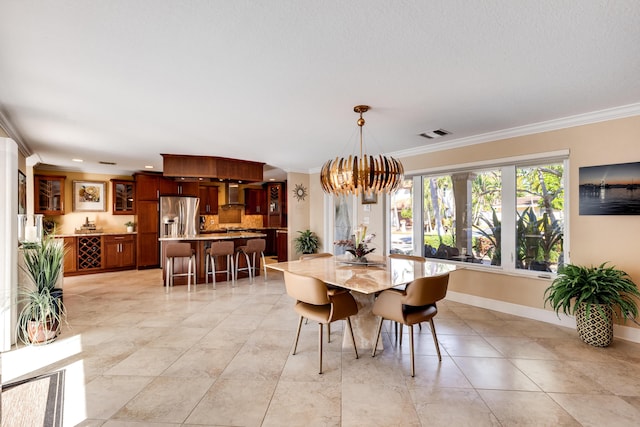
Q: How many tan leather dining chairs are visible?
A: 4